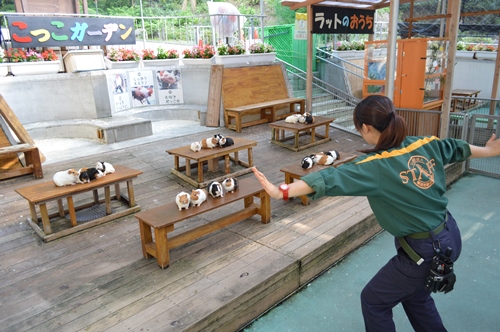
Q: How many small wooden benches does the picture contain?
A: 5